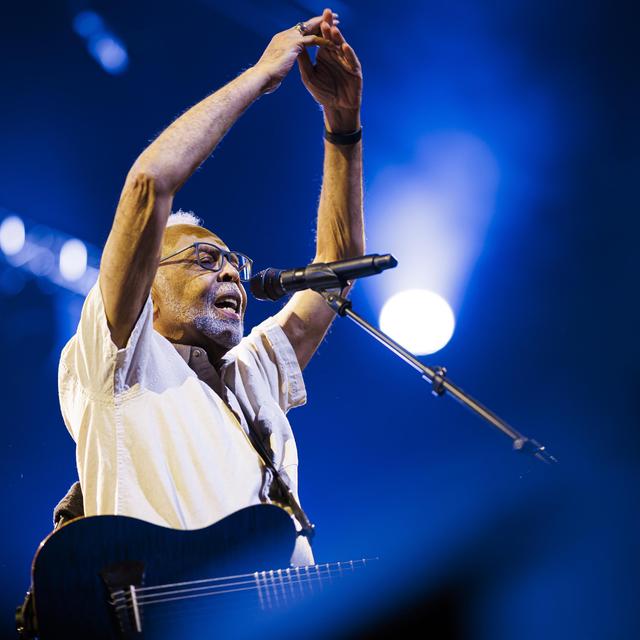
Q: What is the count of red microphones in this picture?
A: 0